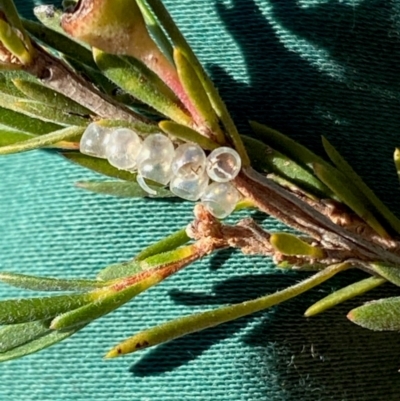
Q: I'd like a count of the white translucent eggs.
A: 8